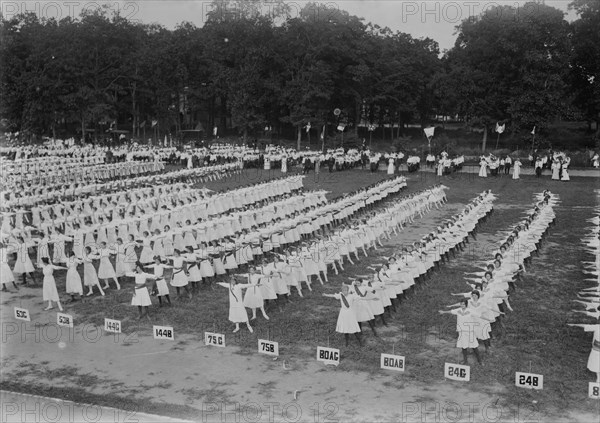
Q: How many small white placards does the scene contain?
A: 11